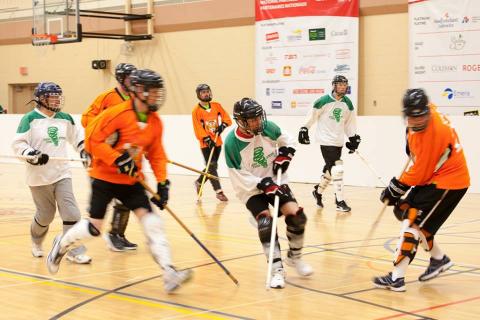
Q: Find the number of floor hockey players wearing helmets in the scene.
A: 7